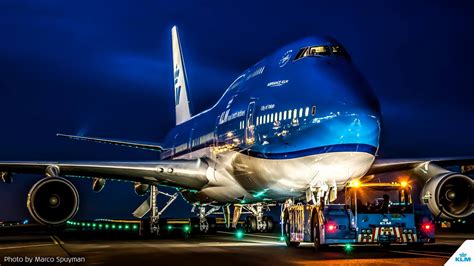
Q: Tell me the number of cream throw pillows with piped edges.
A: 0